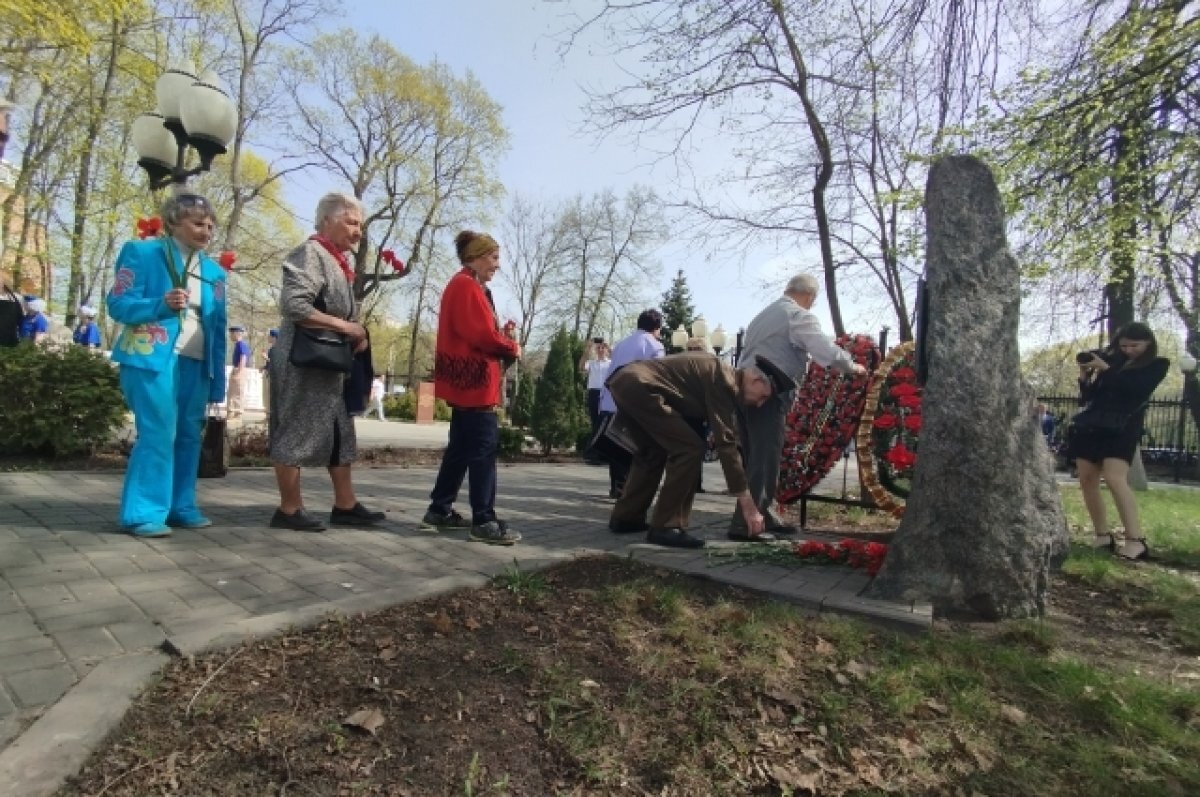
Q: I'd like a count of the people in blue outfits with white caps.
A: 2